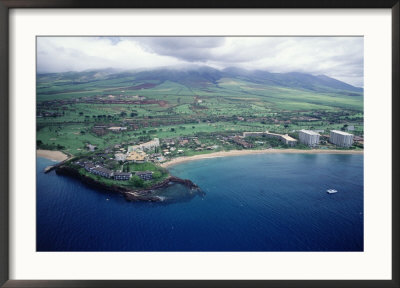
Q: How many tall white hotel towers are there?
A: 2